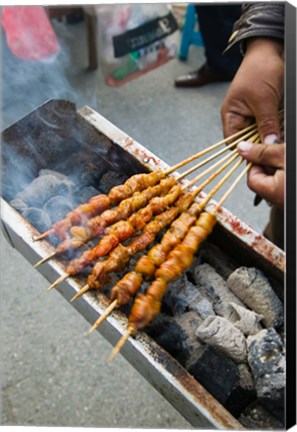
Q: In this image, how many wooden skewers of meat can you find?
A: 6